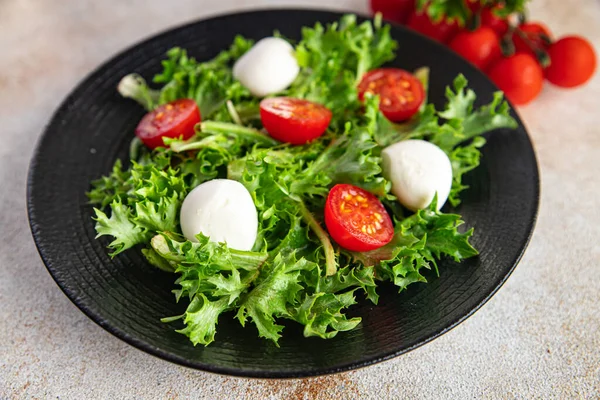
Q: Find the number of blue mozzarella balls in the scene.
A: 0